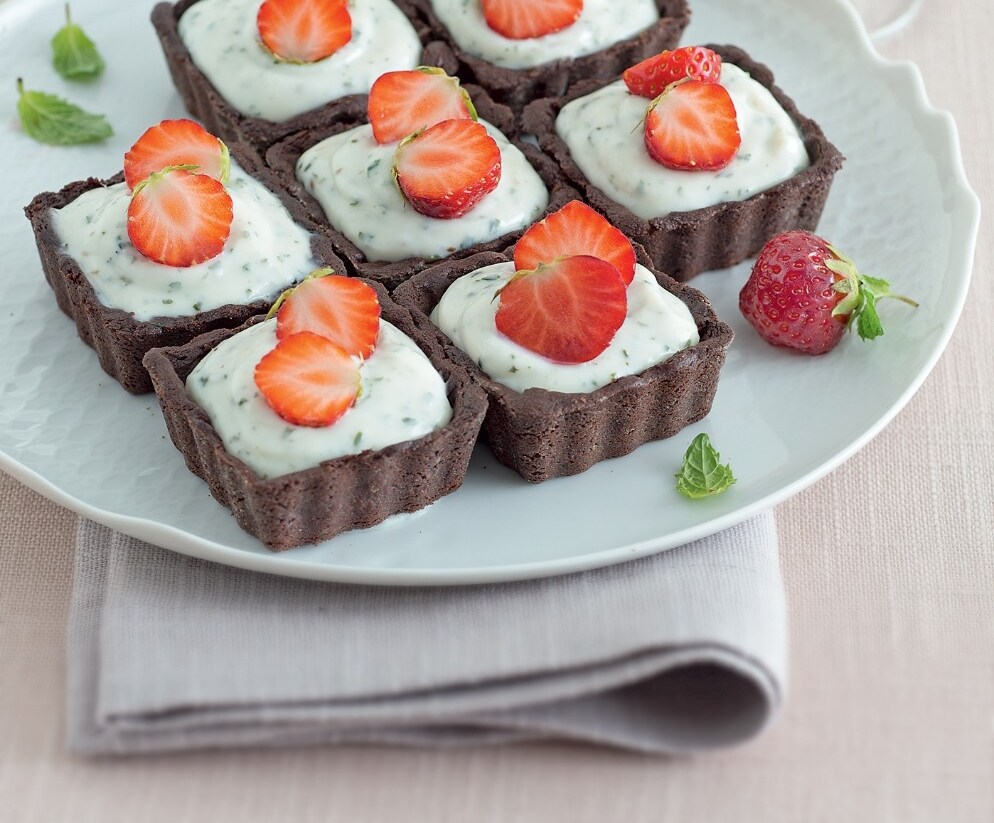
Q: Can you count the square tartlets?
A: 7